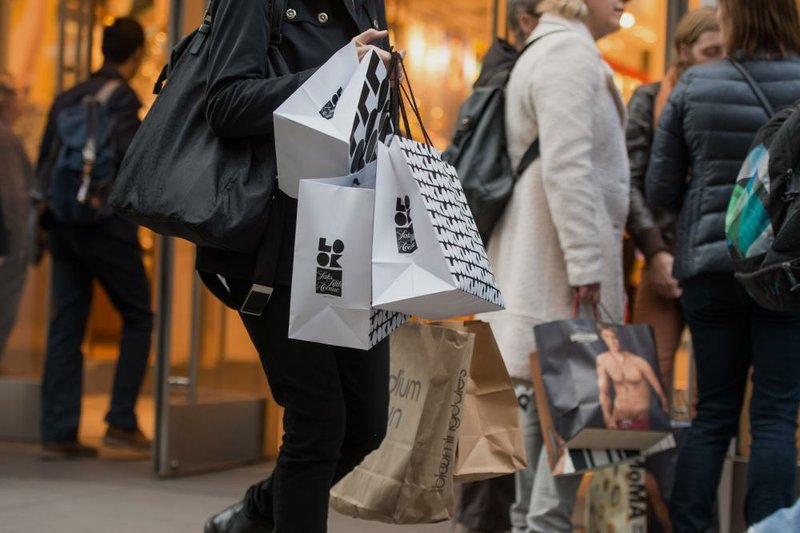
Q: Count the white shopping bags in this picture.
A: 3